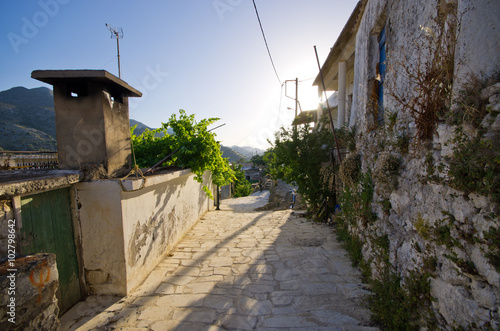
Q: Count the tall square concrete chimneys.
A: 1